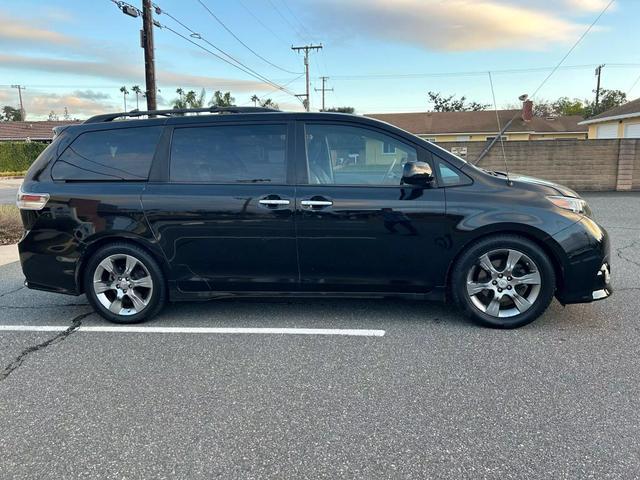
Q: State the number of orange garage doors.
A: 0